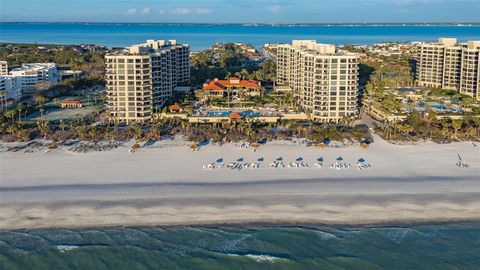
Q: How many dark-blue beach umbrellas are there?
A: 8